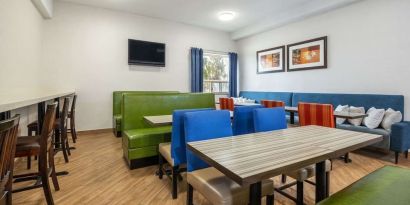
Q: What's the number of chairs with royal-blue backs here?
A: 4